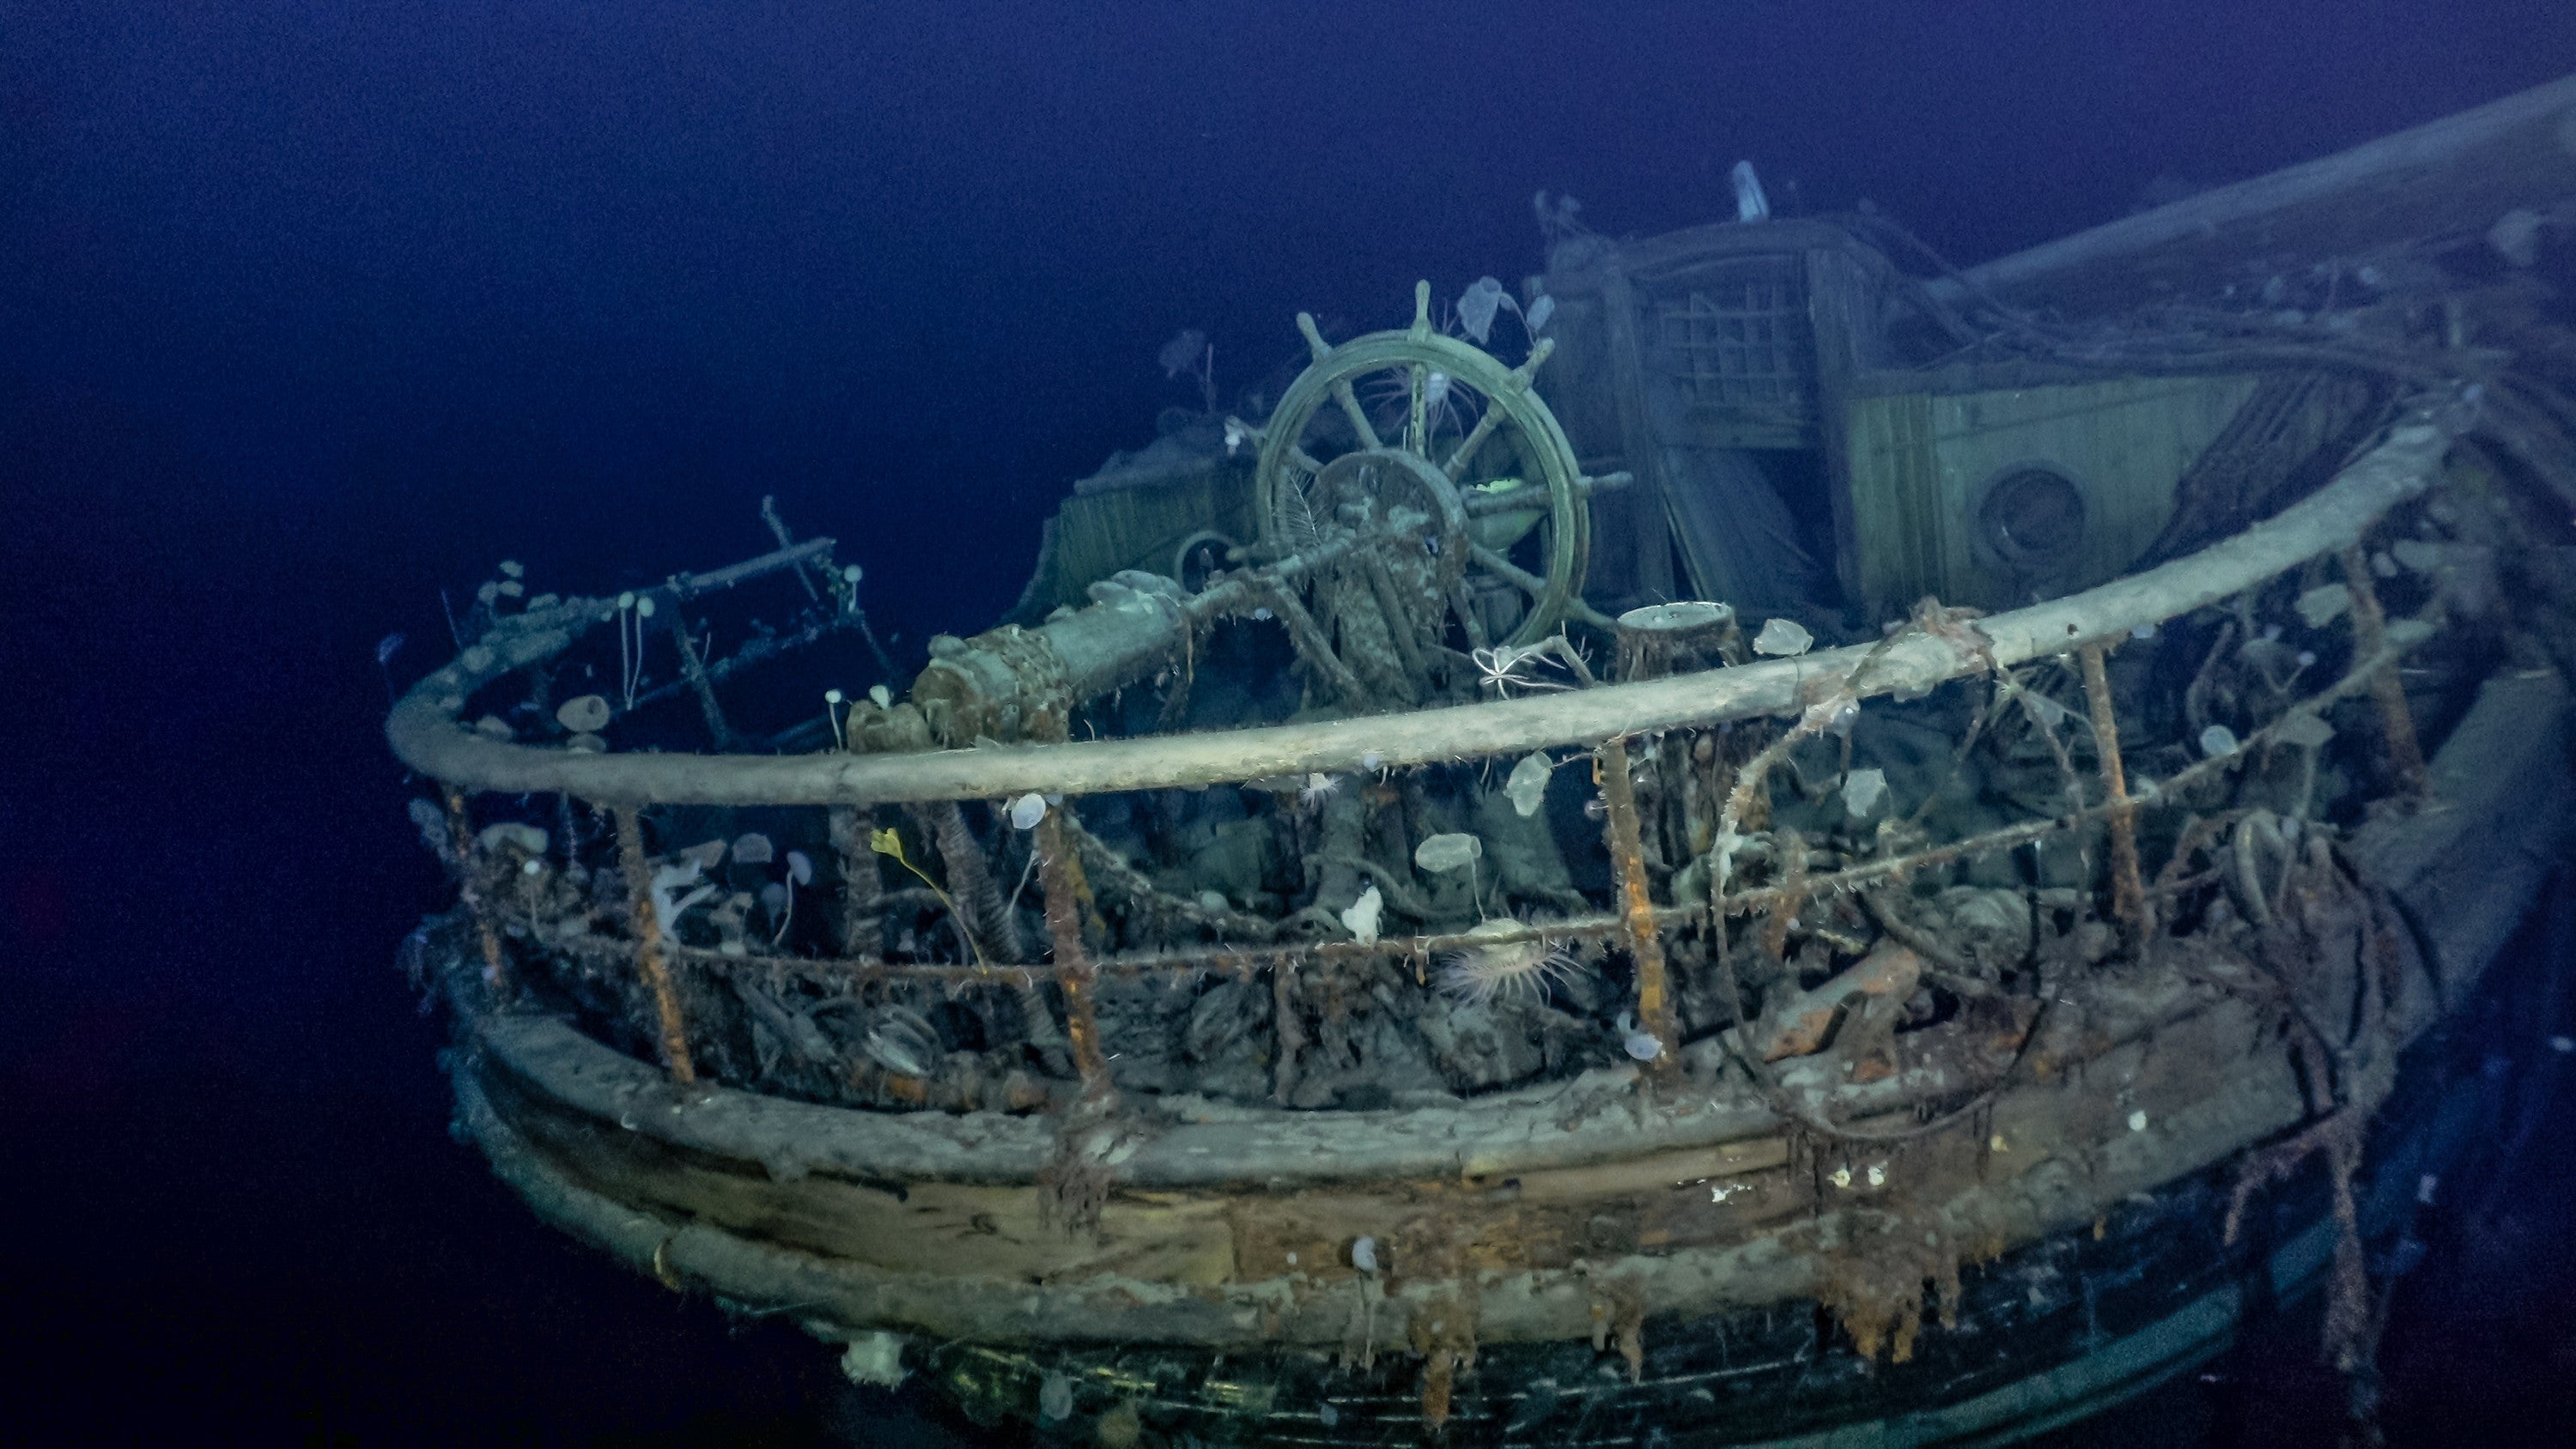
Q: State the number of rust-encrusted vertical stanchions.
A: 6